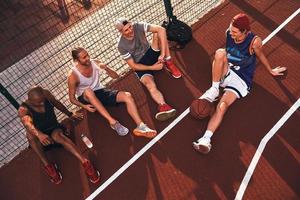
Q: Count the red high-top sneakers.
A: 4